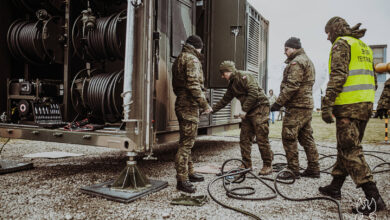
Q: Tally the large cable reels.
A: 3